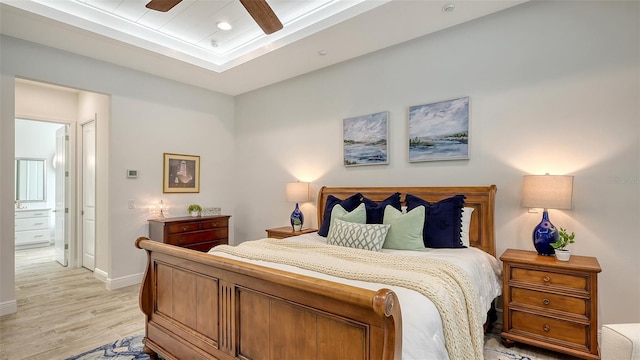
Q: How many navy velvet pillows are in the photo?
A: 3